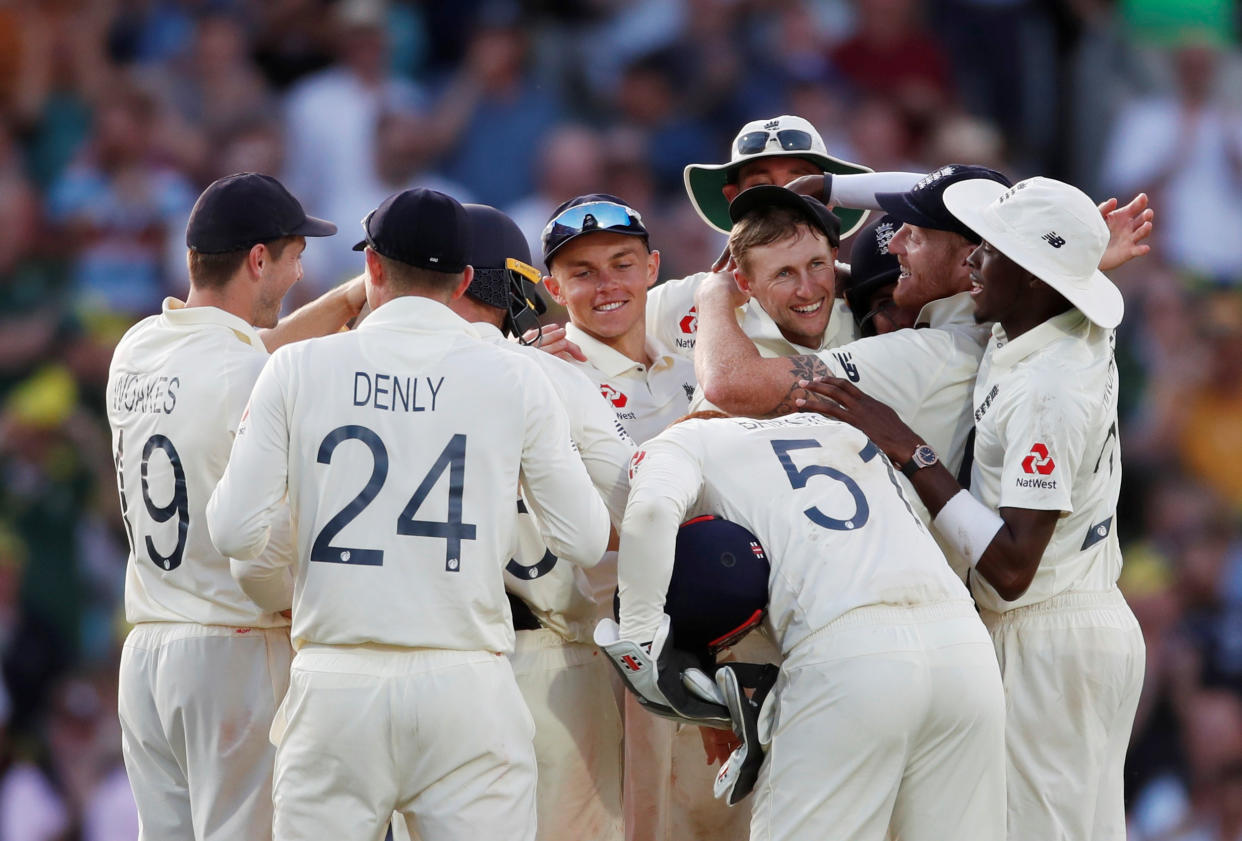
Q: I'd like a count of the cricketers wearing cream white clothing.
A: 10